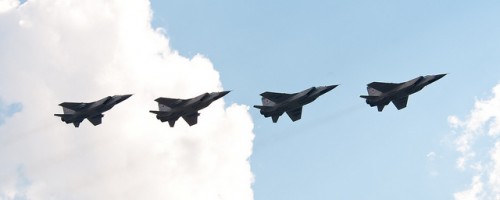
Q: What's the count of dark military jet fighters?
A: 4